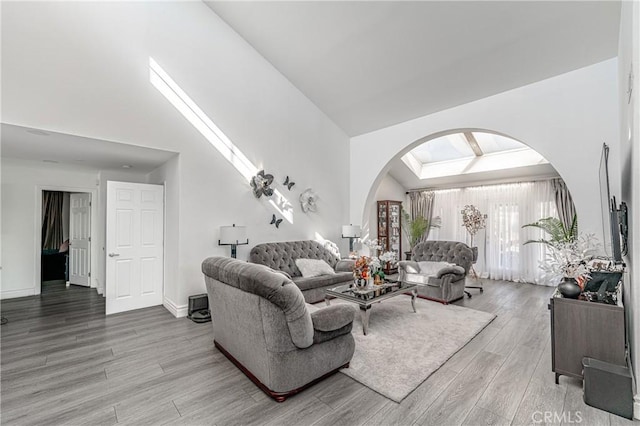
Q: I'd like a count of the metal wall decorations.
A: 4